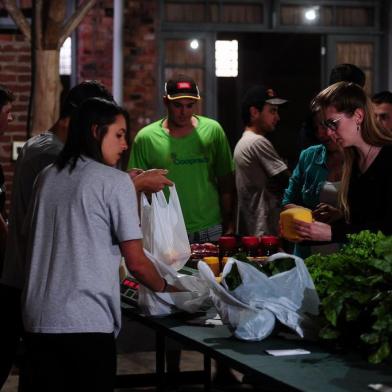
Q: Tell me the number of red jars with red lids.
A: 3